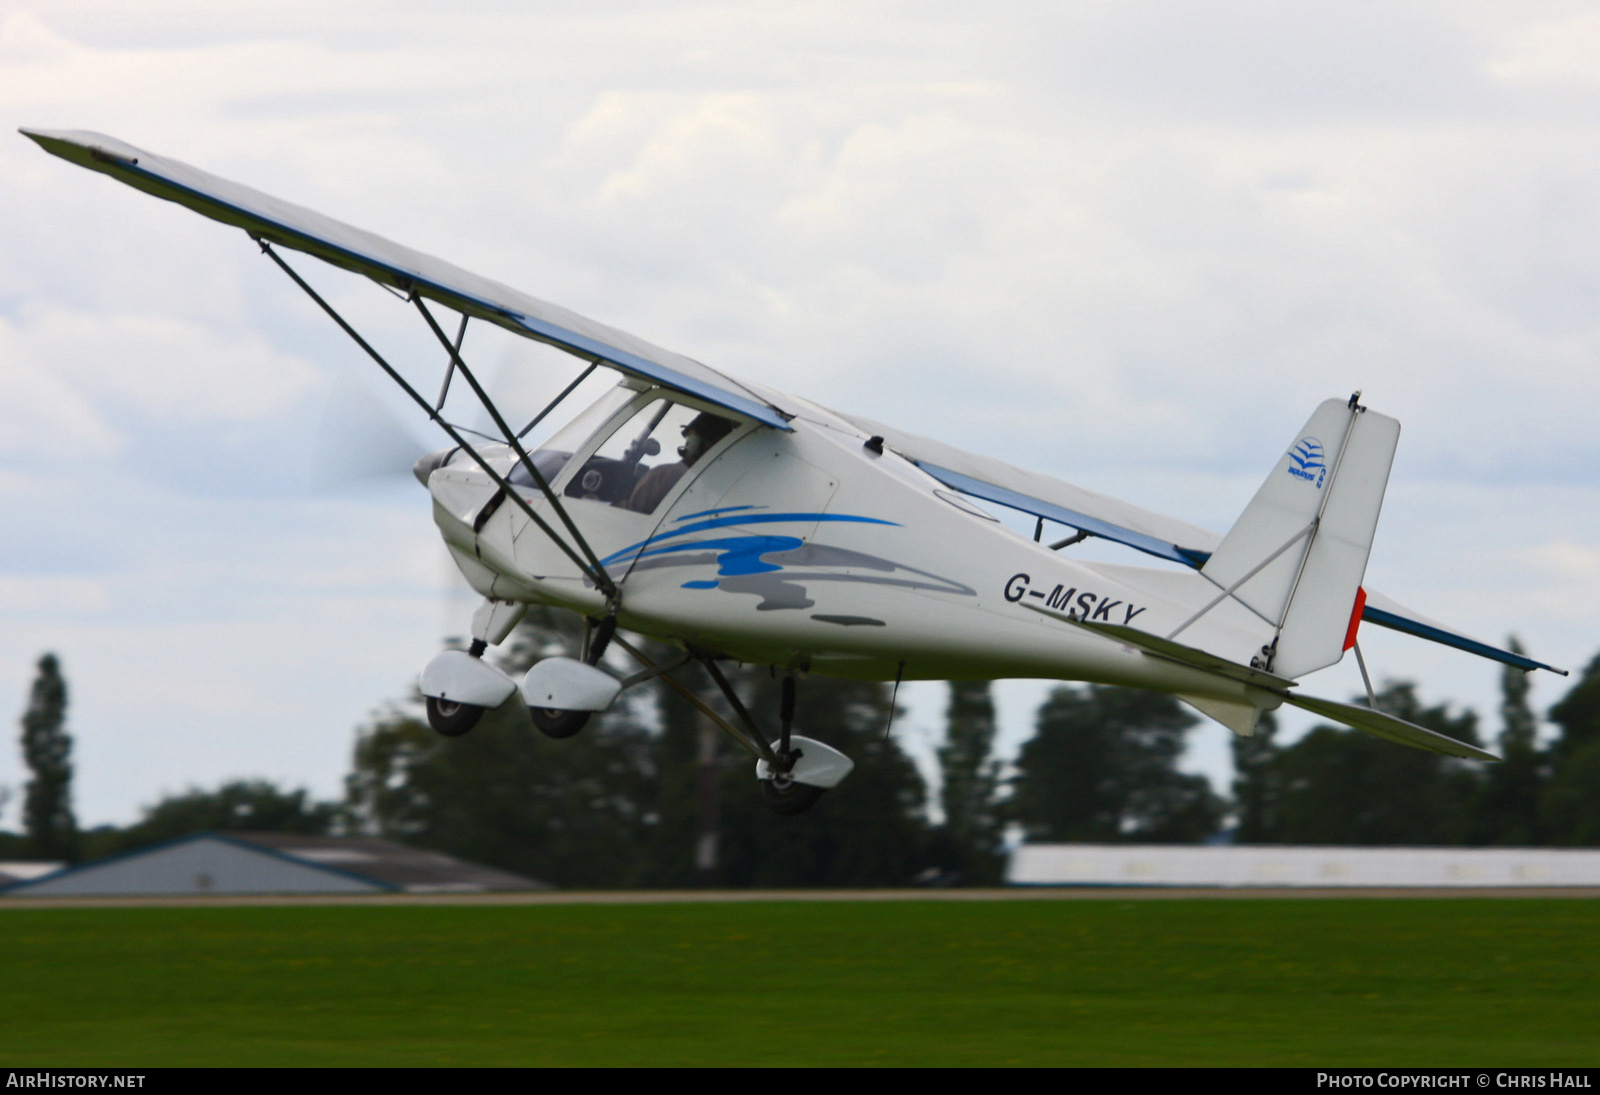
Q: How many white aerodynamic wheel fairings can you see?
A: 3